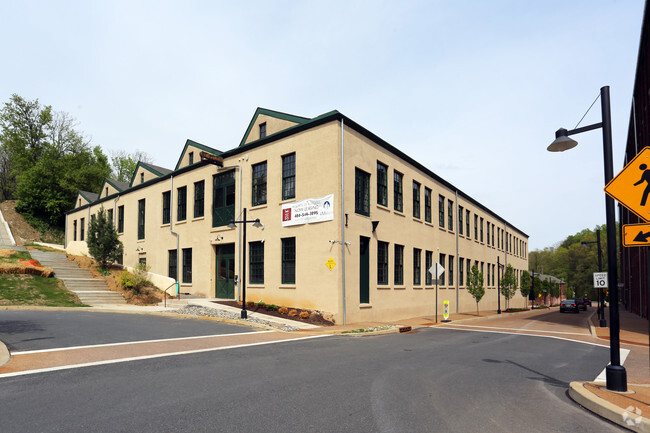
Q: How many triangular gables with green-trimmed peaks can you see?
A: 5